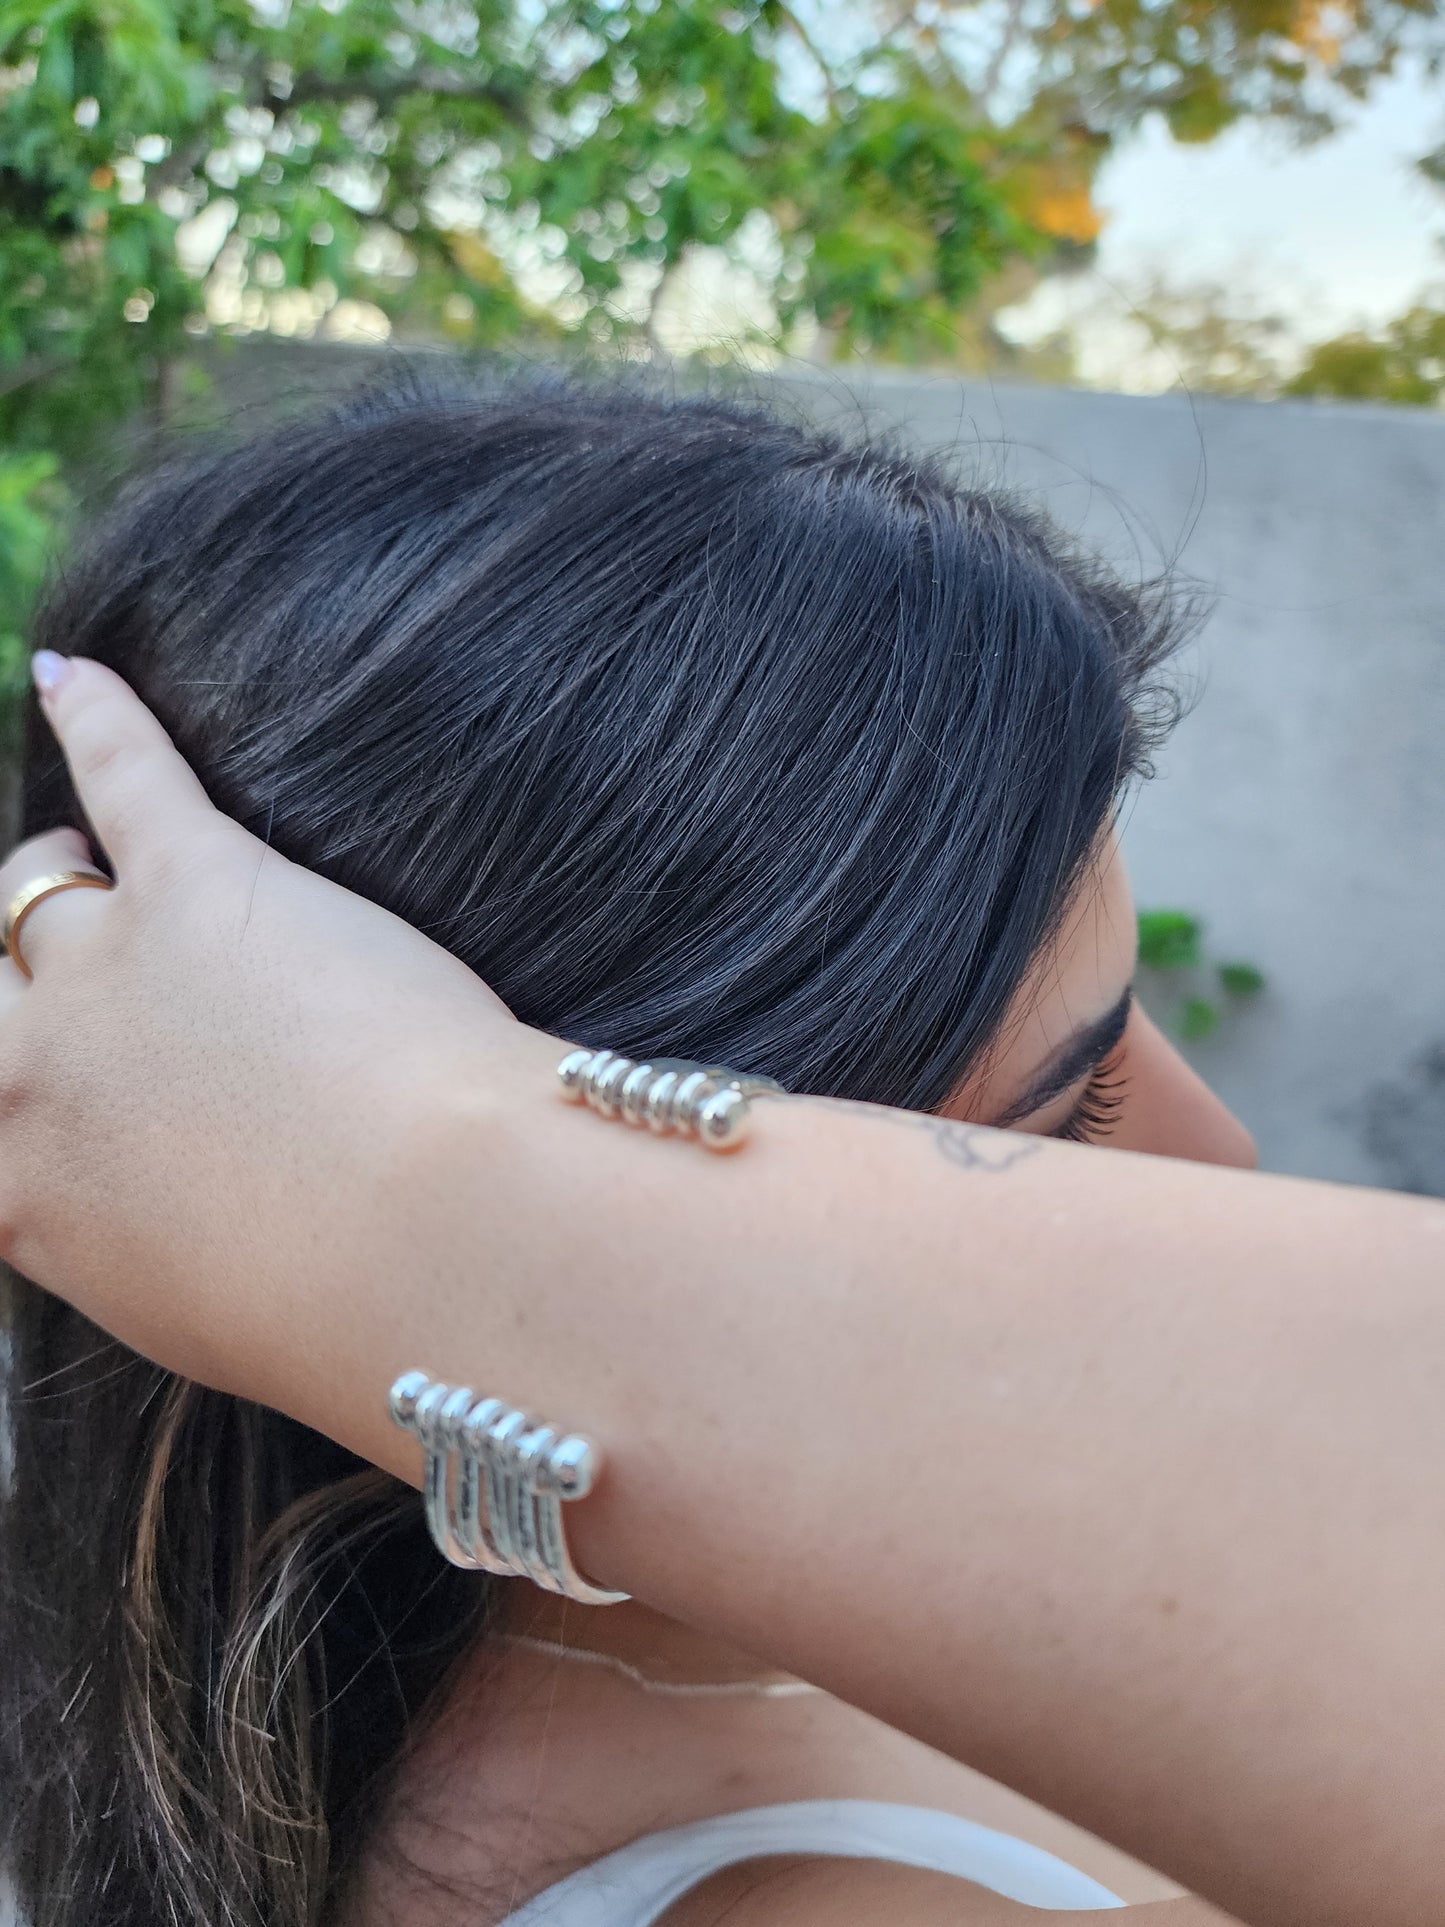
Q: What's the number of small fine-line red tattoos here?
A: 0